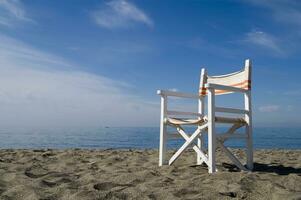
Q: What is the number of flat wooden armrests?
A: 2